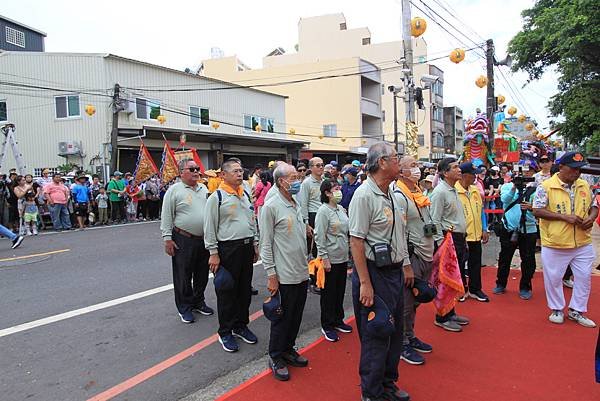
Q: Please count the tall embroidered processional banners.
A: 3